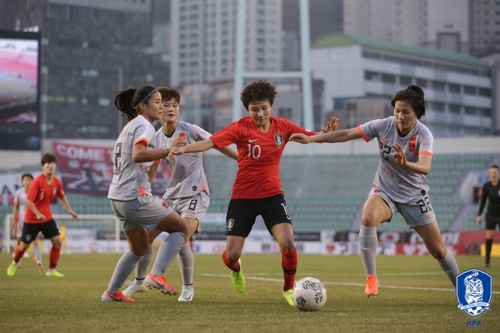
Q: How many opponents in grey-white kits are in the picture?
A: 4